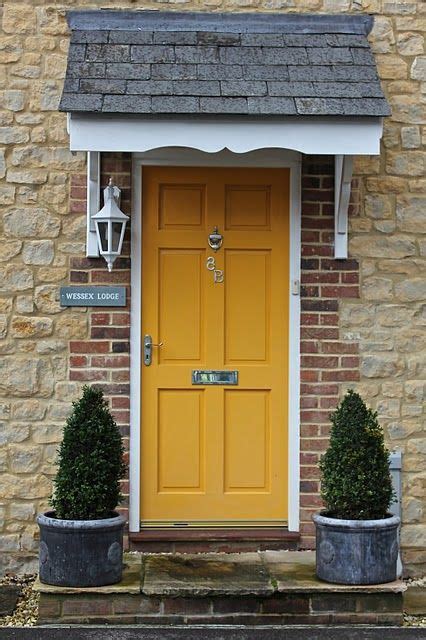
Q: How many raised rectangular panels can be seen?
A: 6